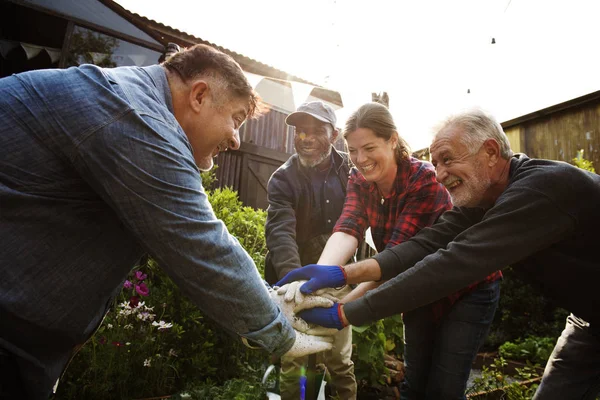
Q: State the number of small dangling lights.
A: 2